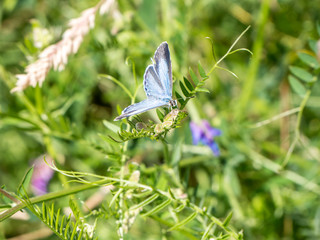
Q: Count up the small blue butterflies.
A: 1